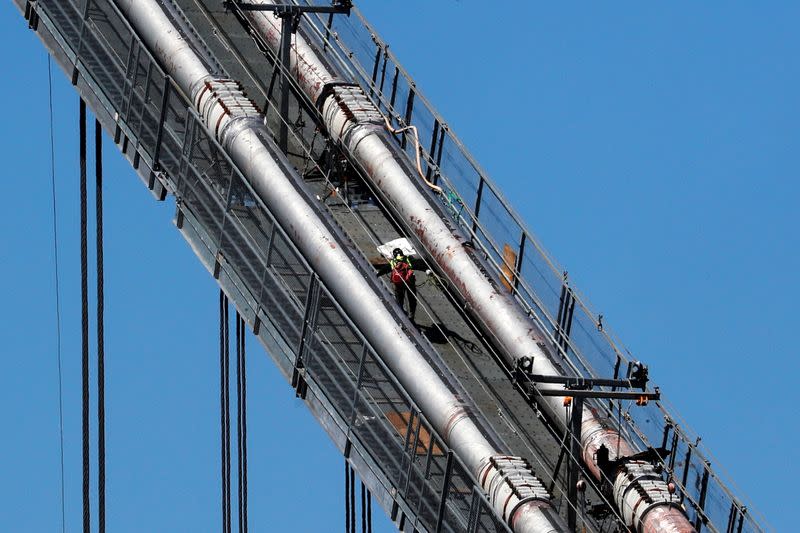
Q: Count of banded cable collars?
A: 4